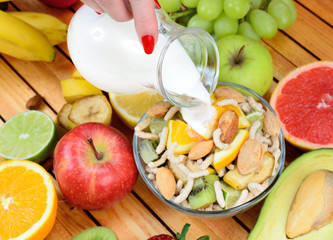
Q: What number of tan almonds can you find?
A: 7